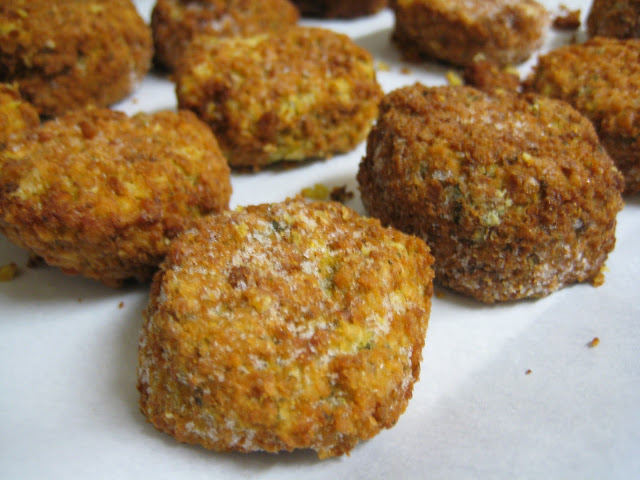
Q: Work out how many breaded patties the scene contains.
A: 11